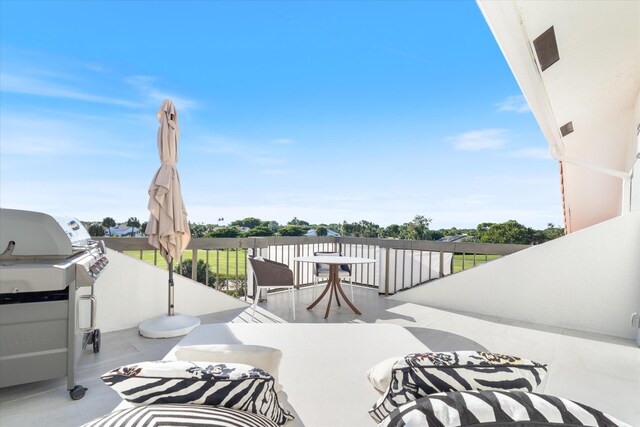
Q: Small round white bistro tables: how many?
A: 1